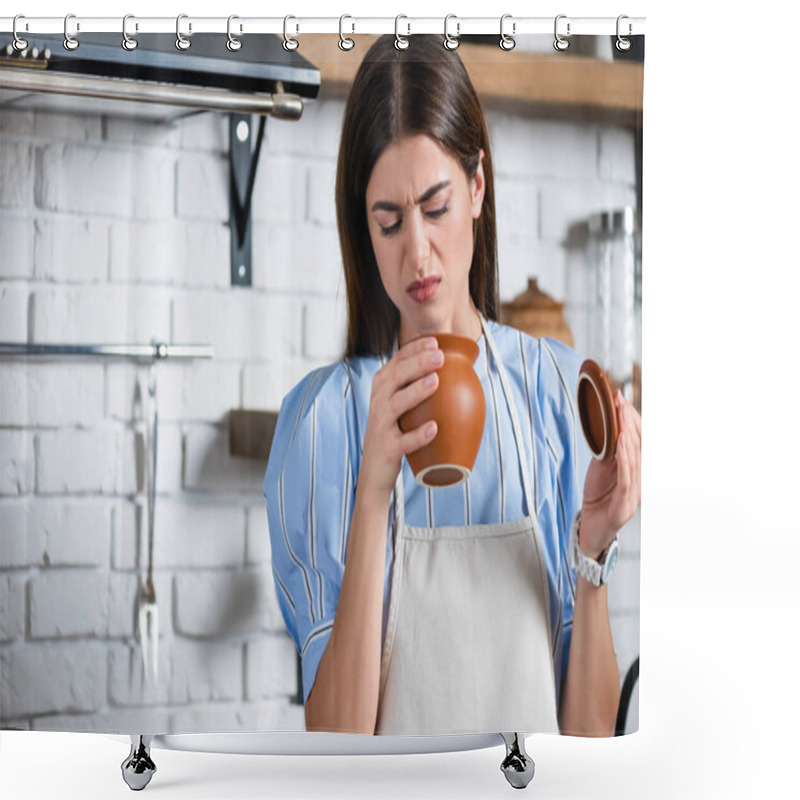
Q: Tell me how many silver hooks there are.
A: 12